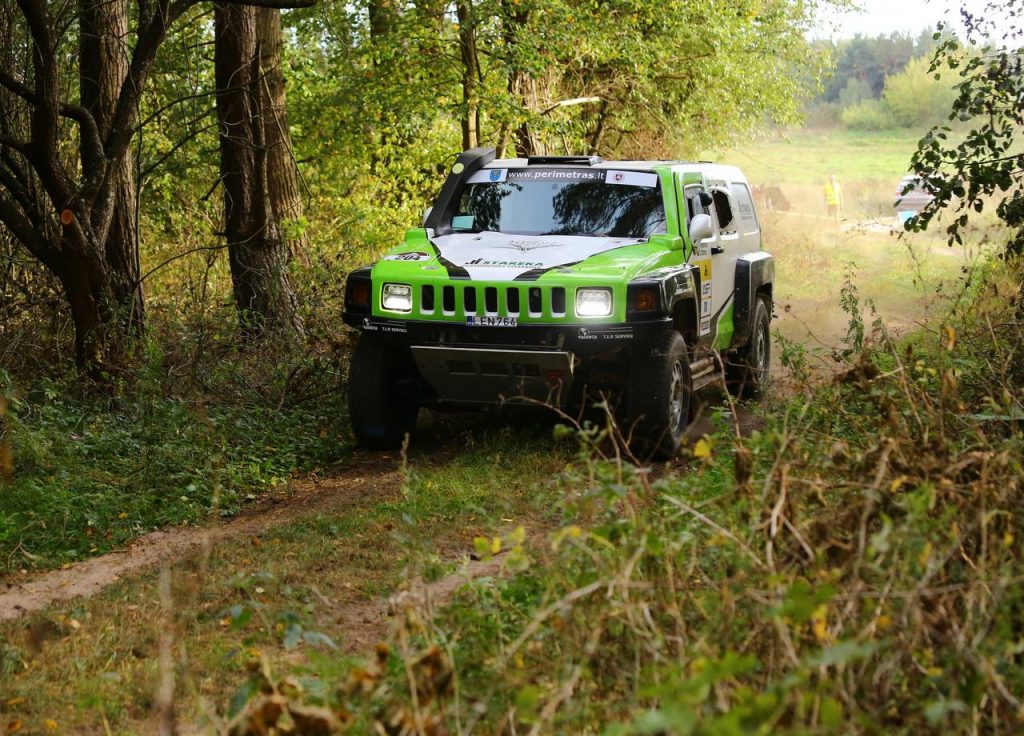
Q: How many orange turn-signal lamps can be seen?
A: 2